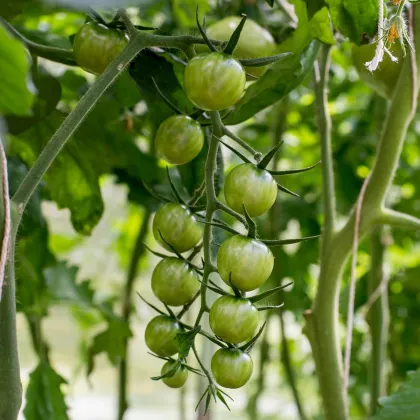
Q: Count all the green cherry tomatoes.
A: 12